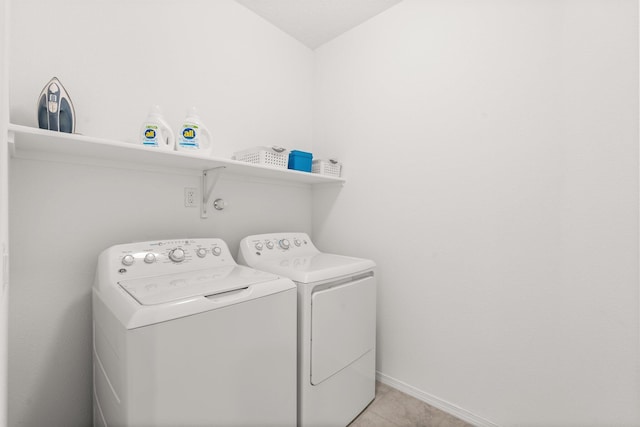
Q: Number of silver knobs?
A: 9